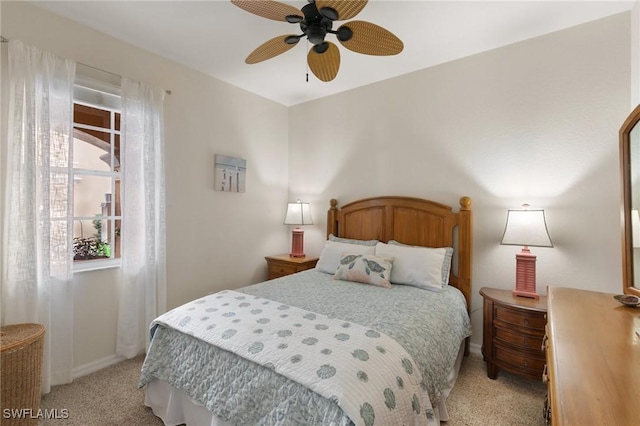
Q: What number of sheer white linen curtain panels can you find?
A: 2